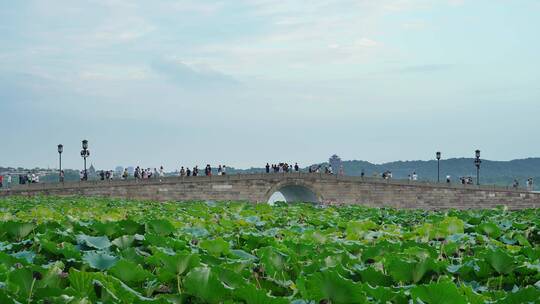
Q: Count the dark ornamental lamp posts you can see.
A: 4